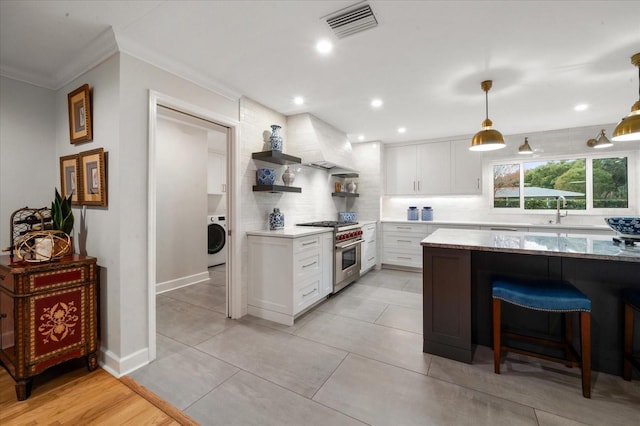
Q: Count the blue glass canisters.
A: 2